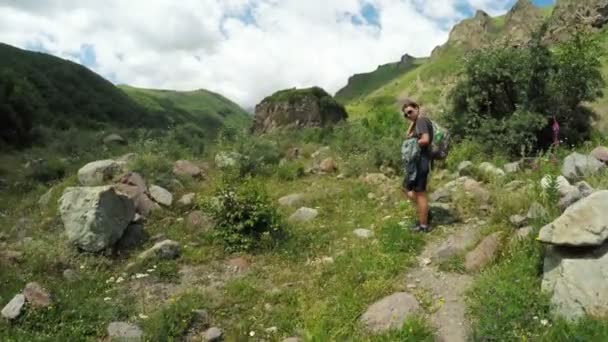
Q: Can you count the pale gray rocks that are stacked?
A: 2